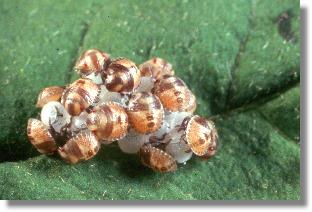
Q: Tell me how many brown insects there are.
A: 12